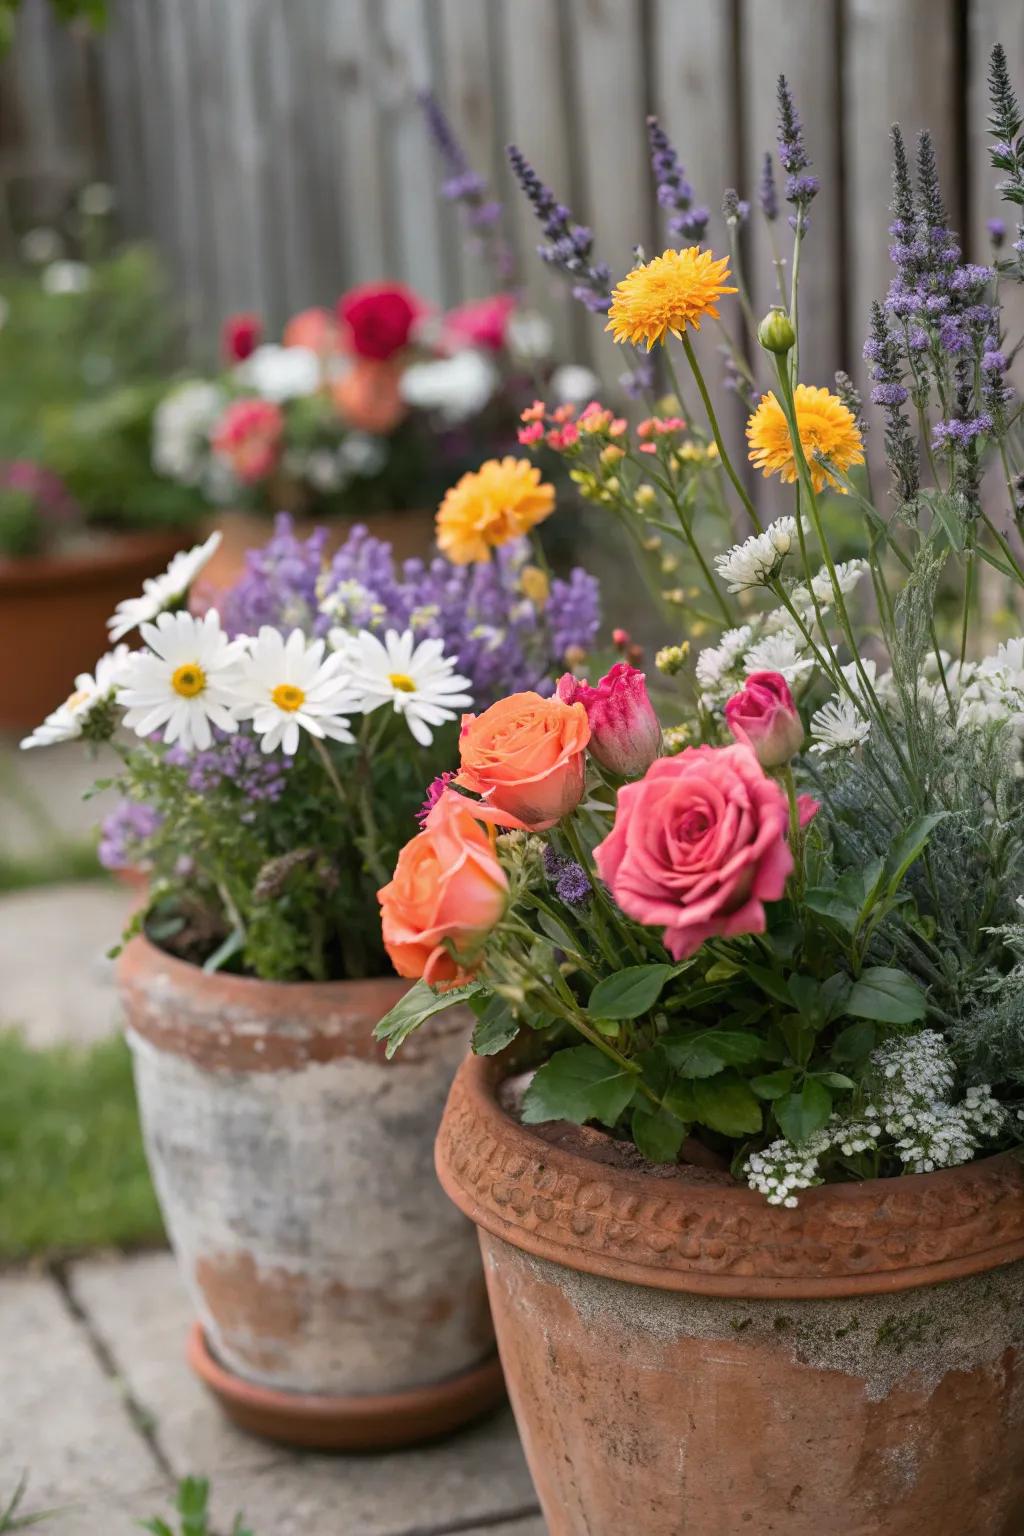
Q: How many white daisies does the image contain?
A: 5